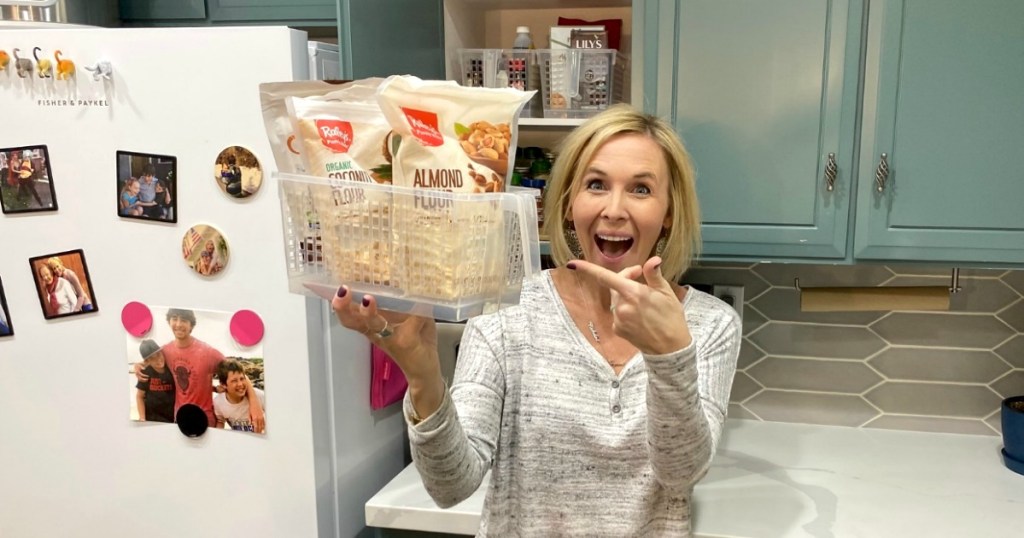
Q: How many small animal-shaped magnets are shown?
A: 5